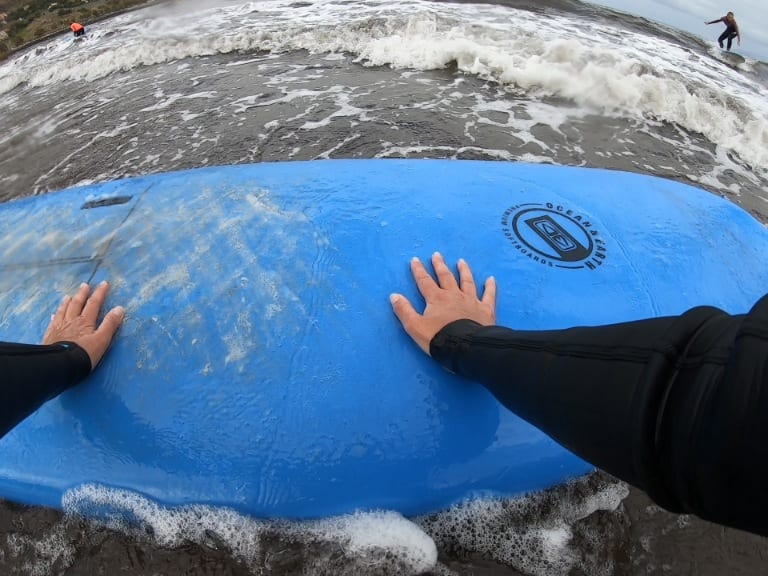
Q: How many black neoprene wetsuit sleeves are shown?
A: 2